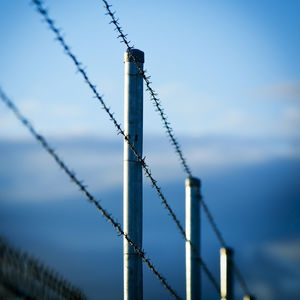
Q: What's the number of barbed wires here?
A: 3